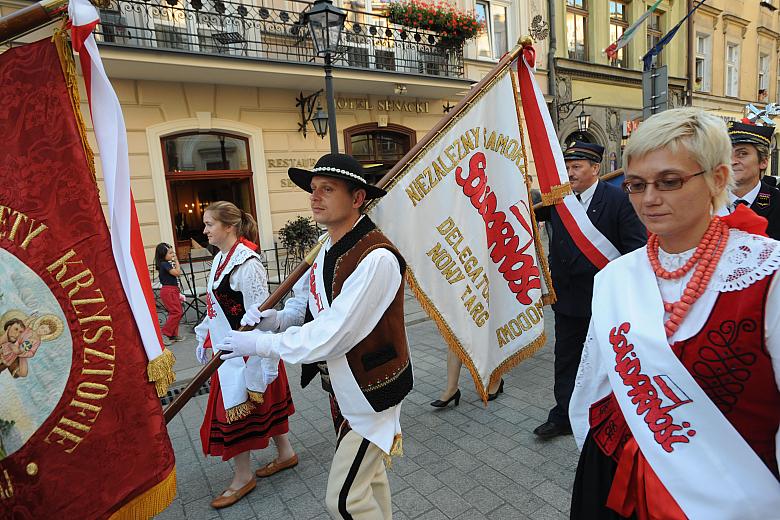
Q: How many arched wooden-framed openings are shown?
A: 2